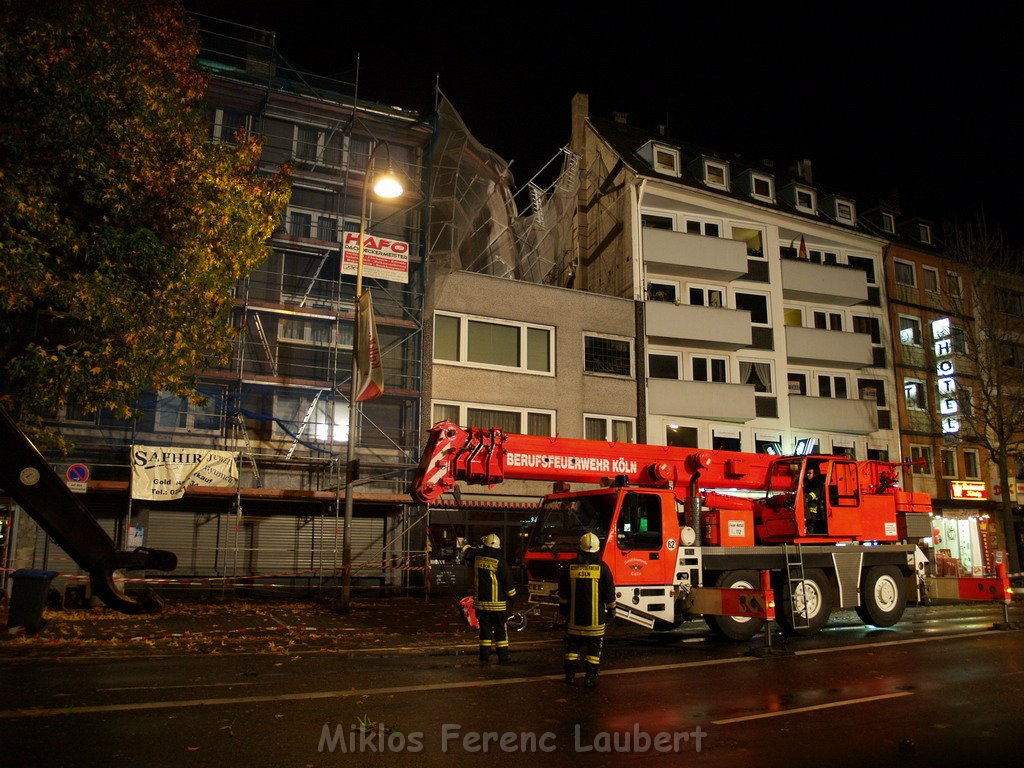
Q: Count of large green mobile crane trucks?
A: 0